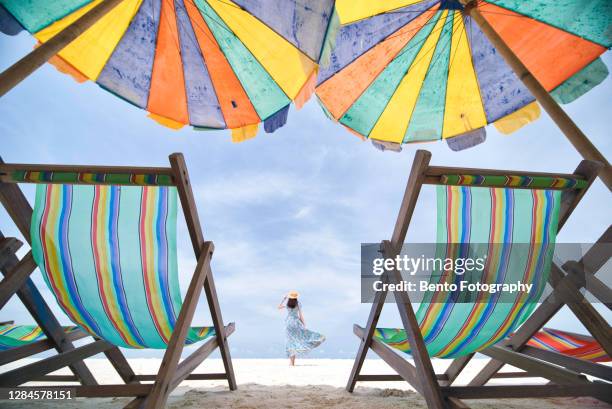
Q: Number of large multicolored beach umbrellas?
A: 2